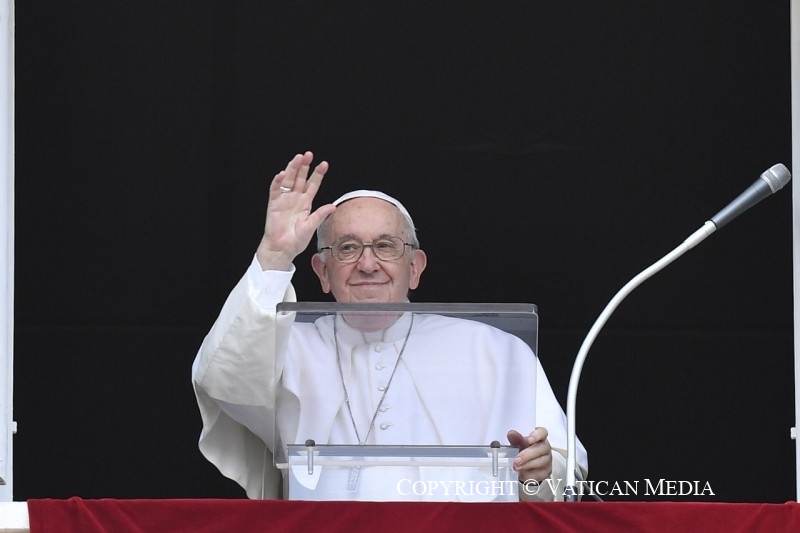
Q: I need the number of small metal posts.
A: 2